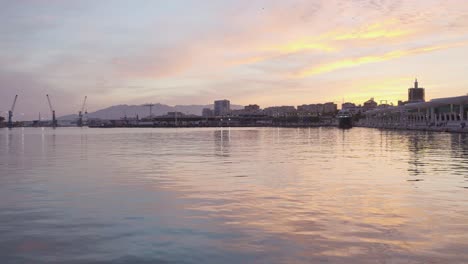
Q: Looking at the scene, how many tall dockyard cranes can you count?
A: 3